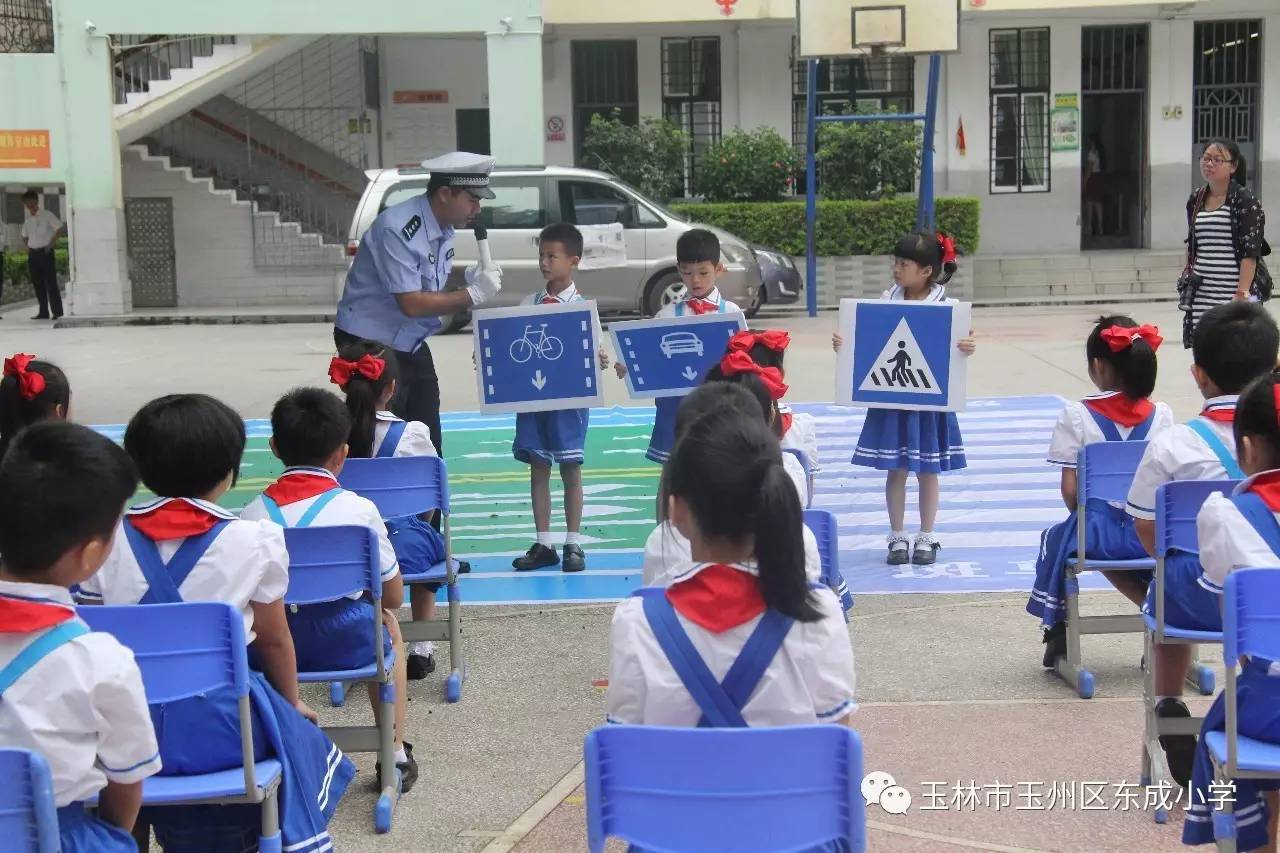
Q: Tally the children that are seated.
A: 12